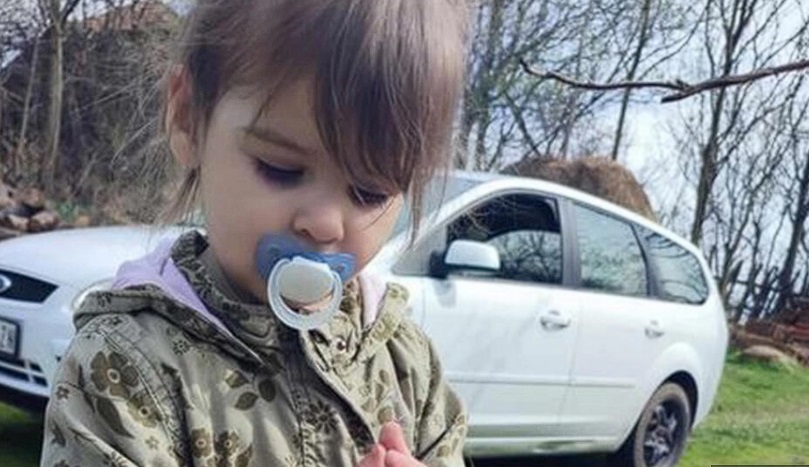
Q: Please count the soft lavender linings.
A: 1